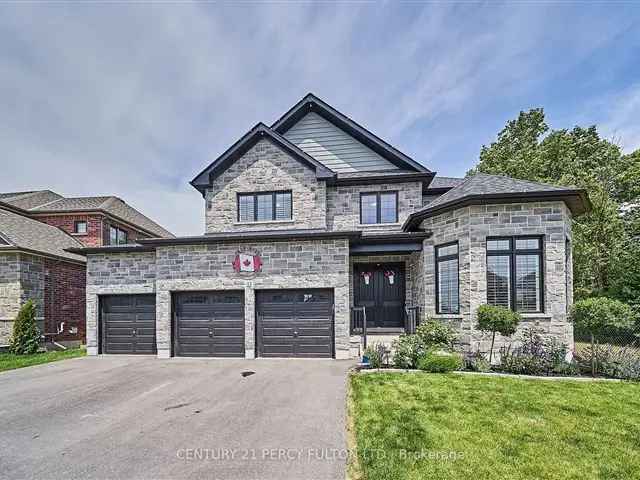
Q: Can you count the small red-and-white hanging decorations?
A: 2